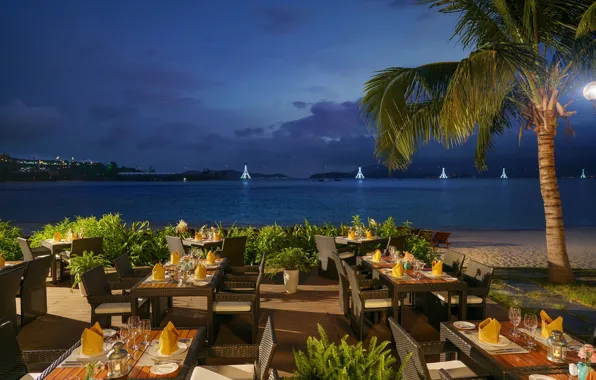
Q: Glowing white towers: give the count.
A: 5